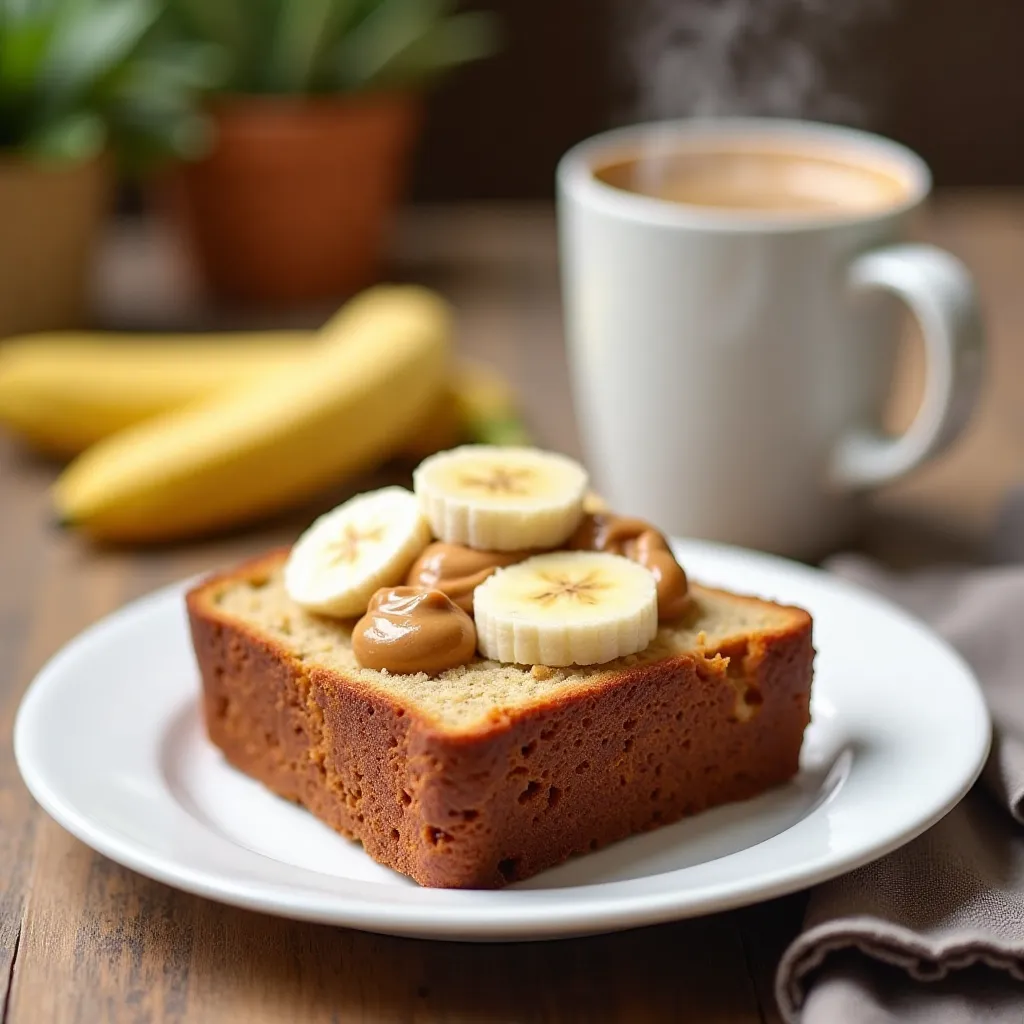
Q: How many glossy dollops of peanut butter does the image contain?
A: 3